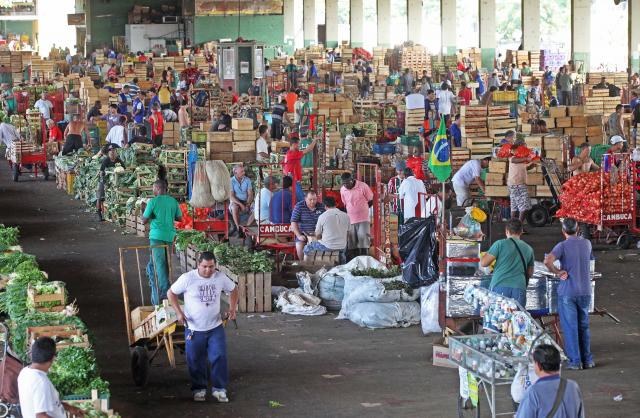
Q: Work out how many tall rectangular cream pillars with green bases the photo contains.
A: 11